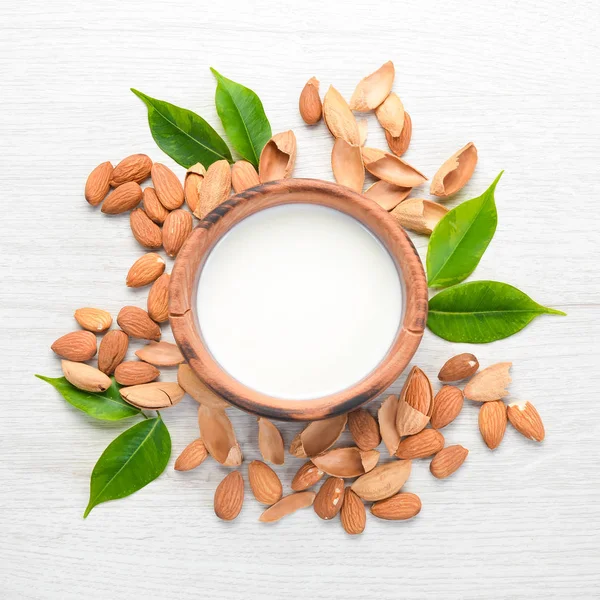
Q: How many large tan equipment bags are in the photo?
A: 0